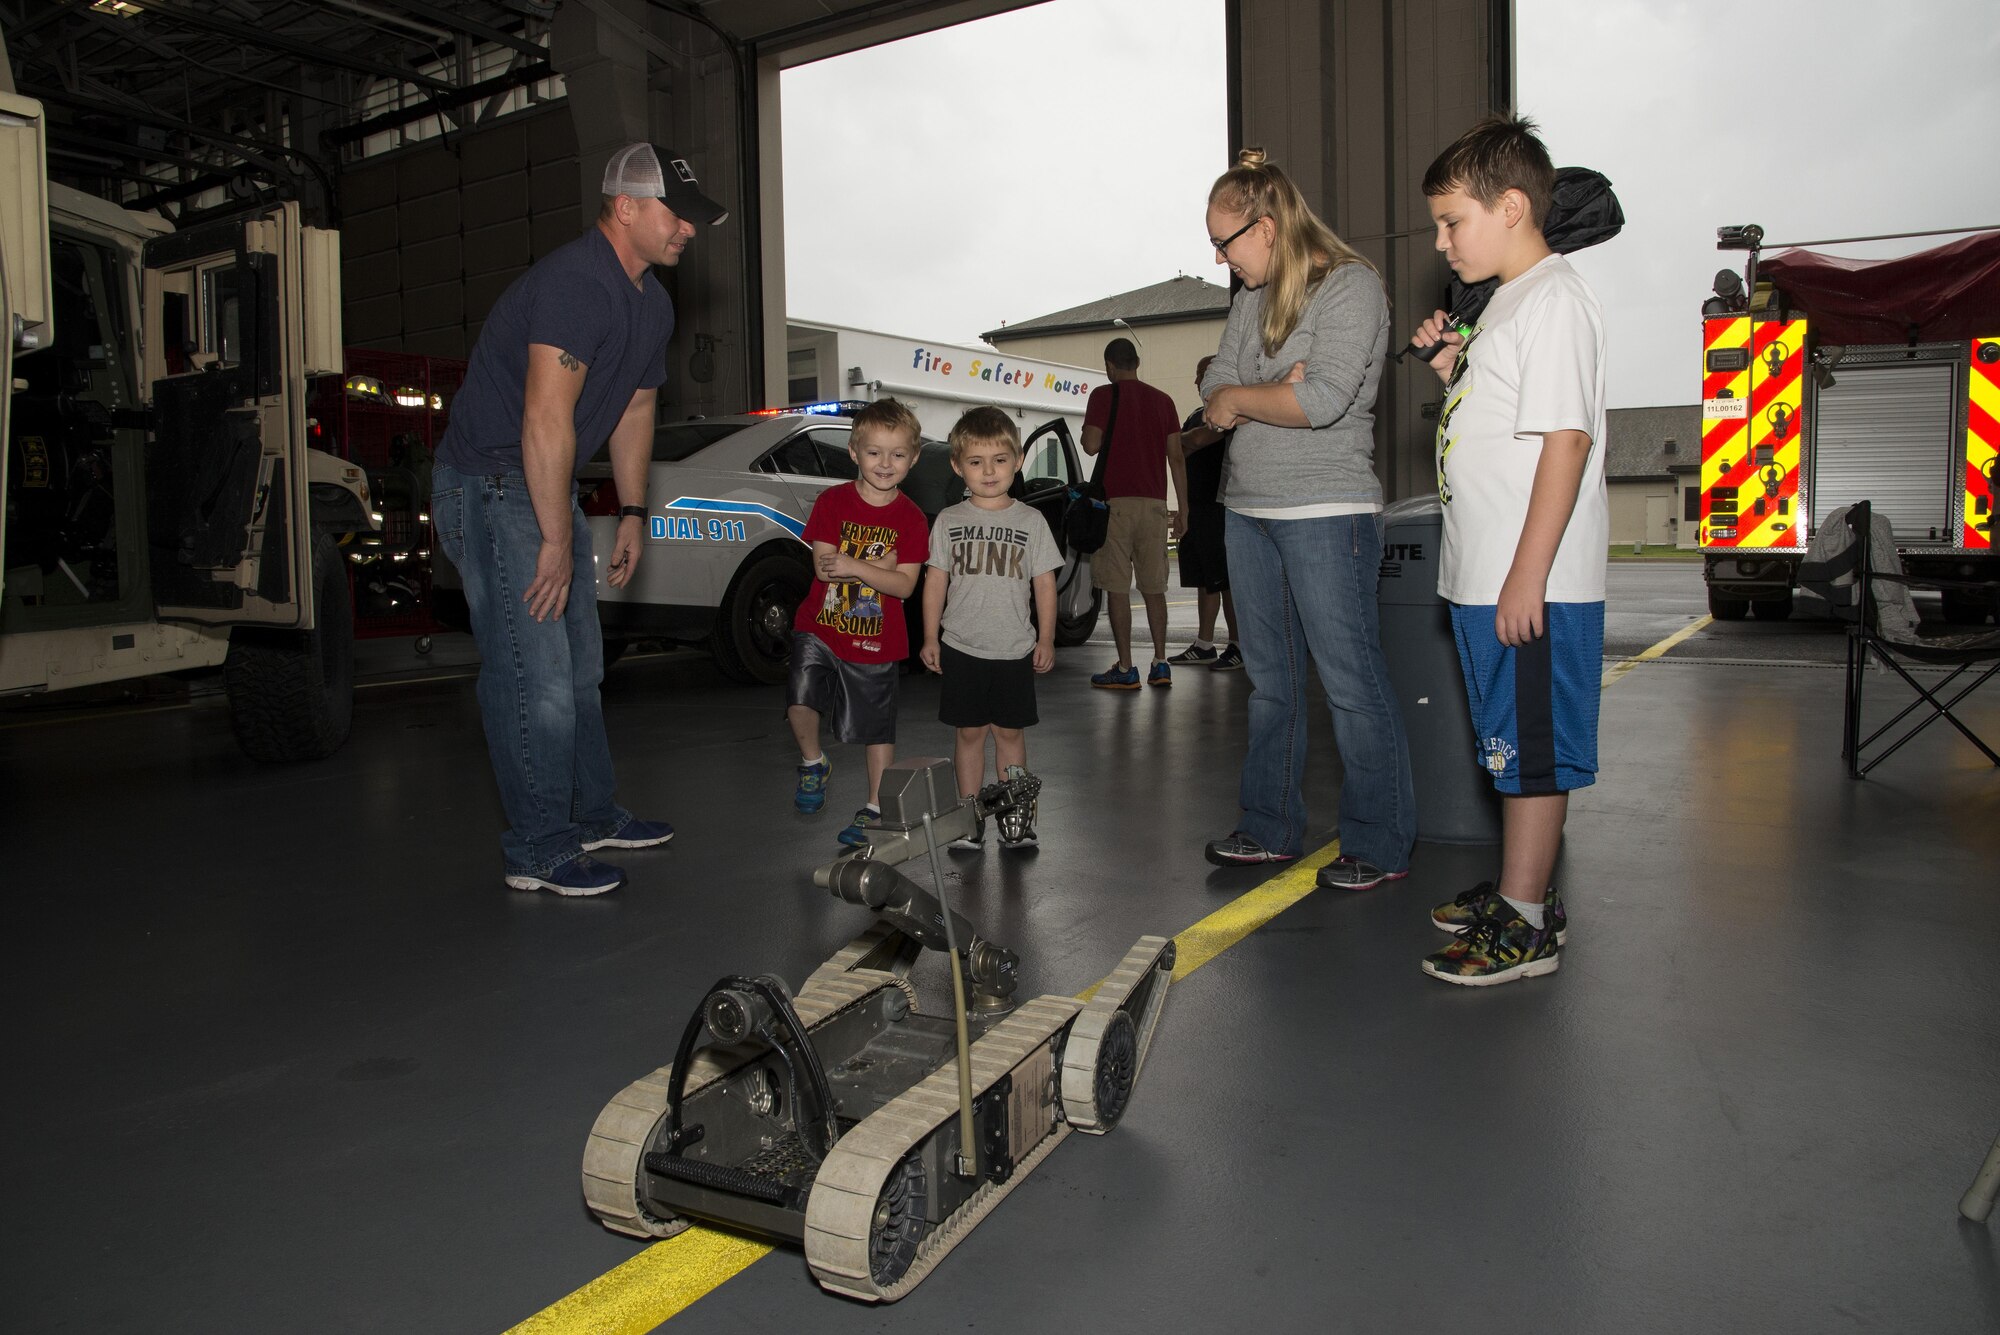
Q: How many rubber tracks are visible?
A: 4